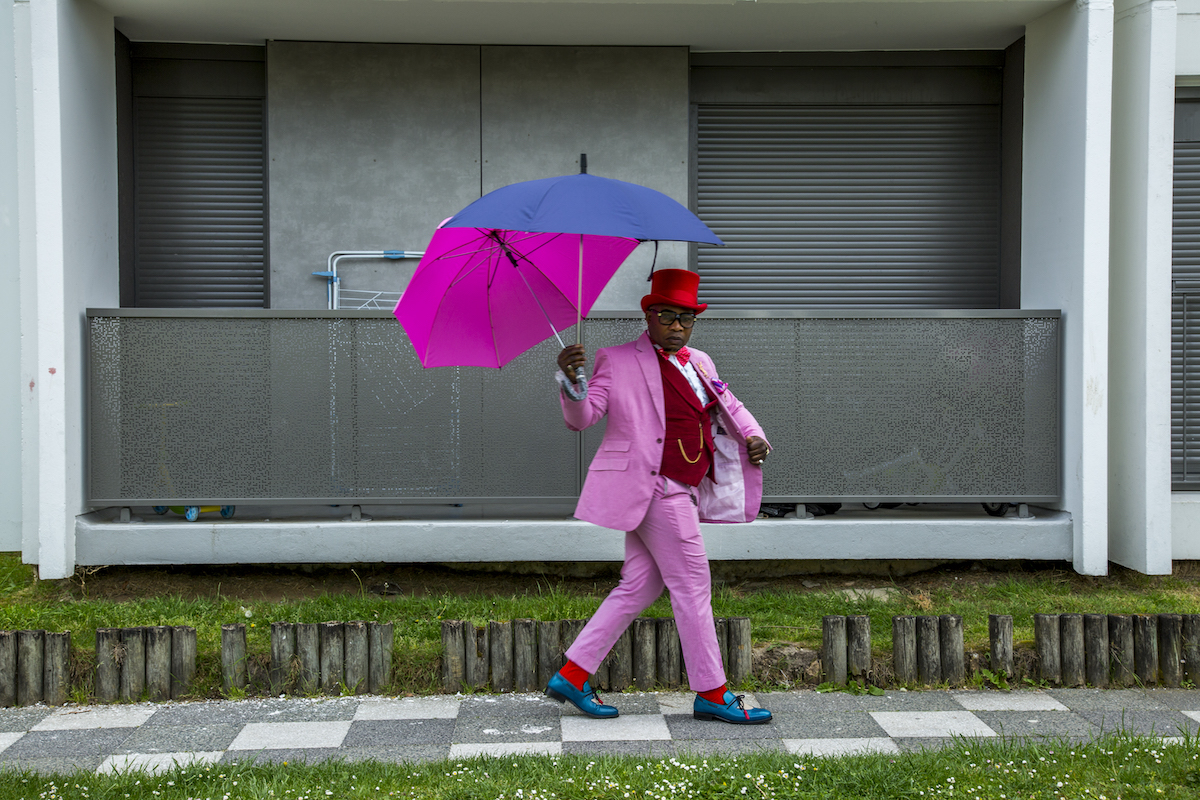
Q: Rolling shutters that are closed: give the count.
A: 3